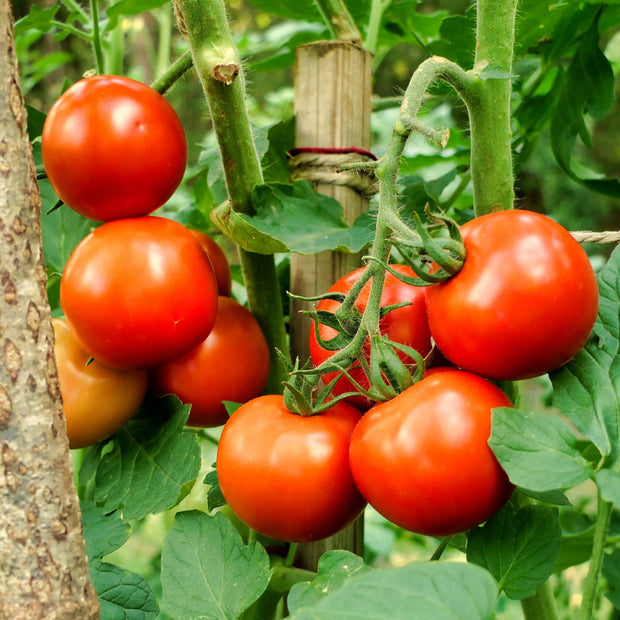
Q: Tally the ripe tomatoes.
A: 8